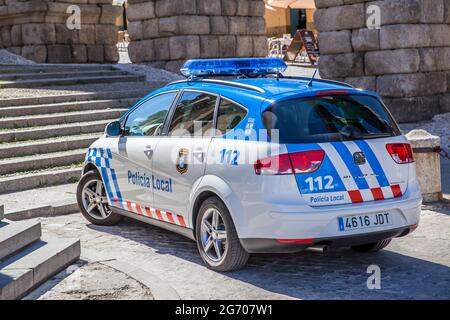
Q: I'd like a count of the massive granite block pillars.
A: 3